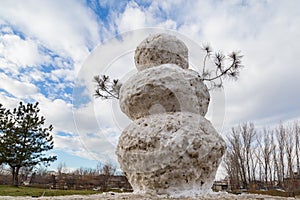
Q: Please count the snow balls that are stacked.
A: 3